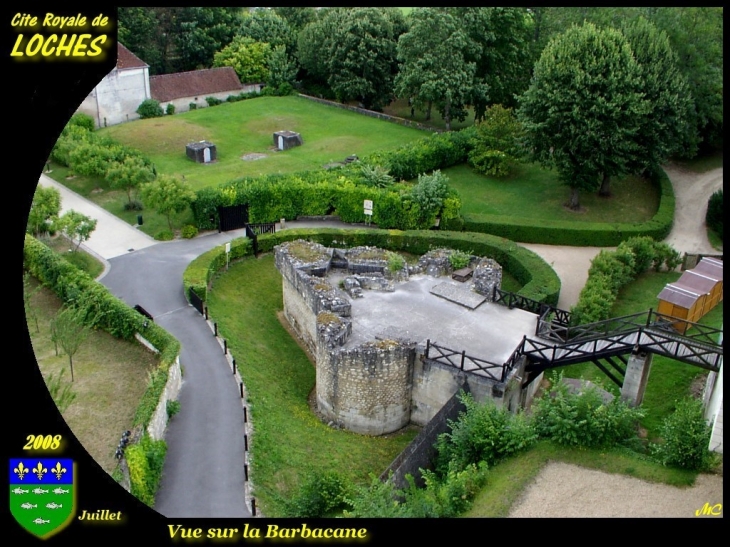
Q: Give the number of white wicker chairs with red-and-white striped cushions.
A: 0